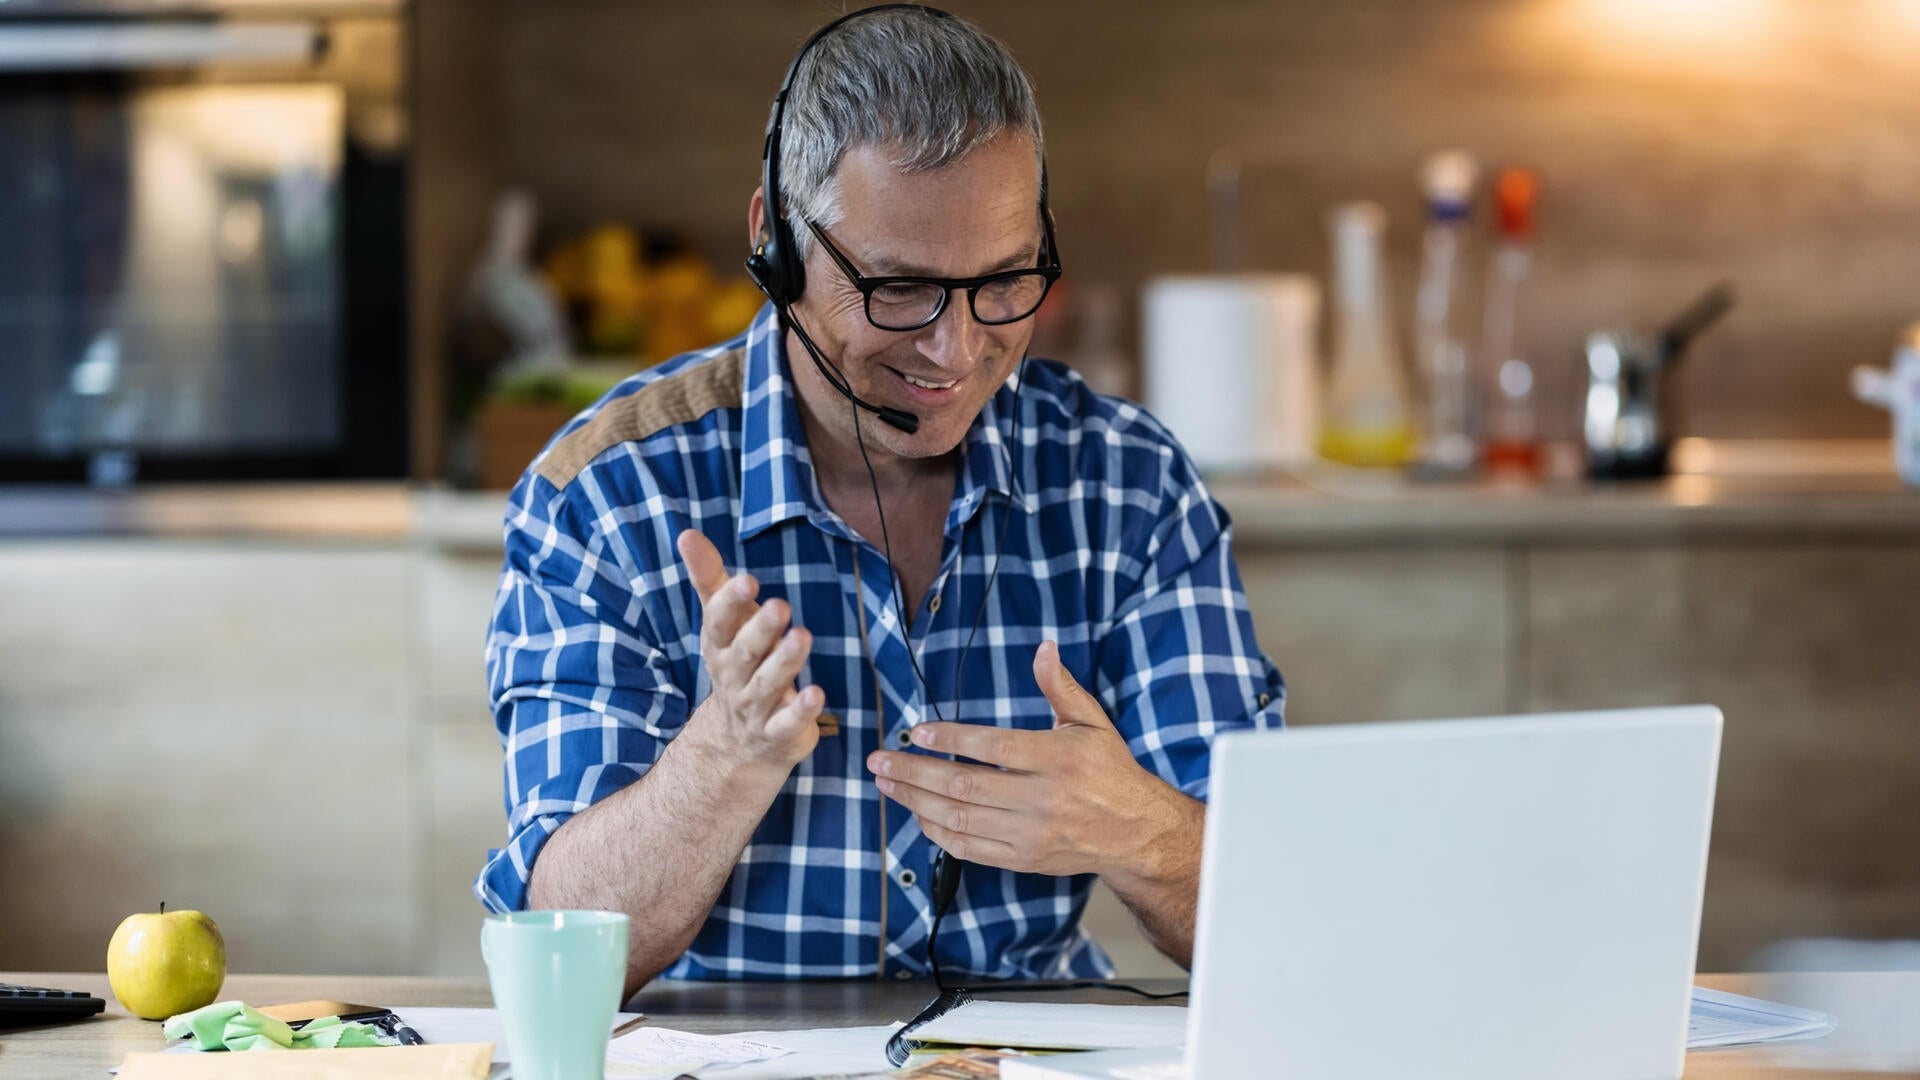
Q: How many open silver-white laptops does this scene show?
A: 1